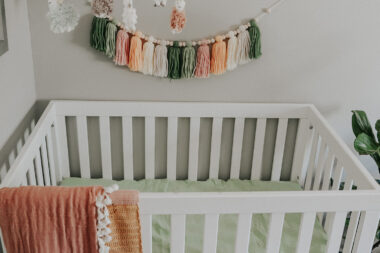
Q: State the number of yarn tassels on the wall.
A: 13